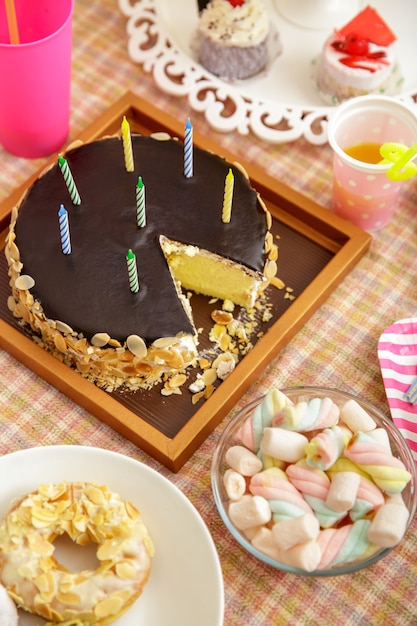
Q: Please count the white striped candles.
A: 7